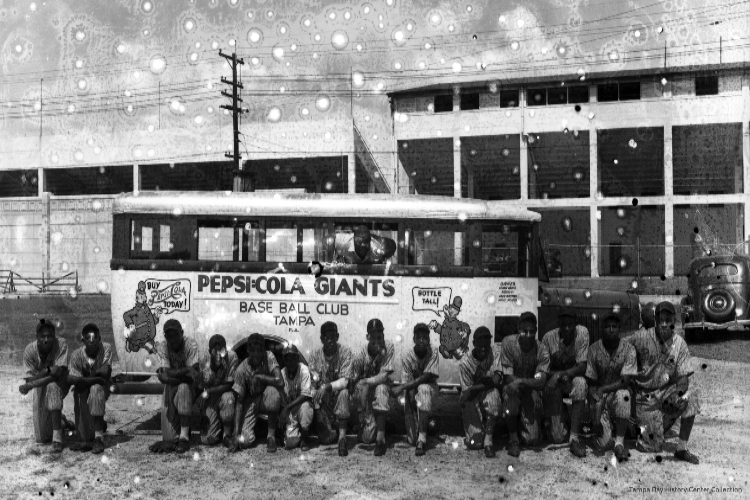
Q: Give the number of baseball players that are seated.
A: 14